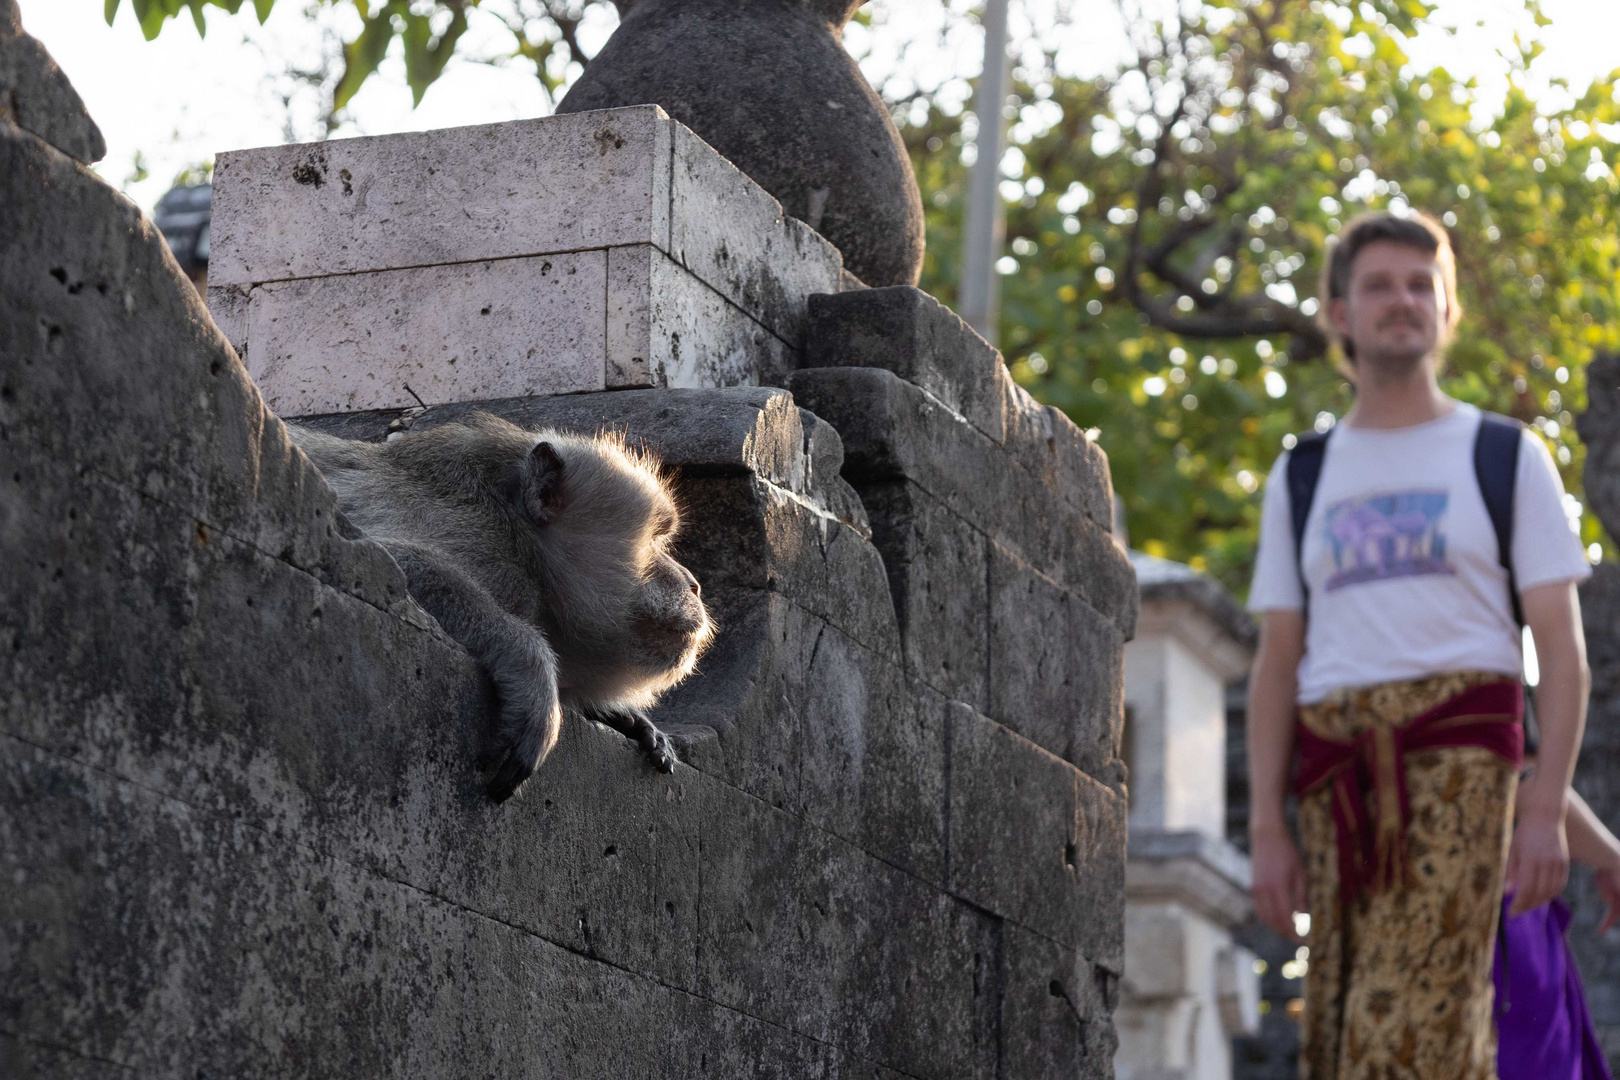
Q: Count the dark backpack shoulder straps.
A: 2